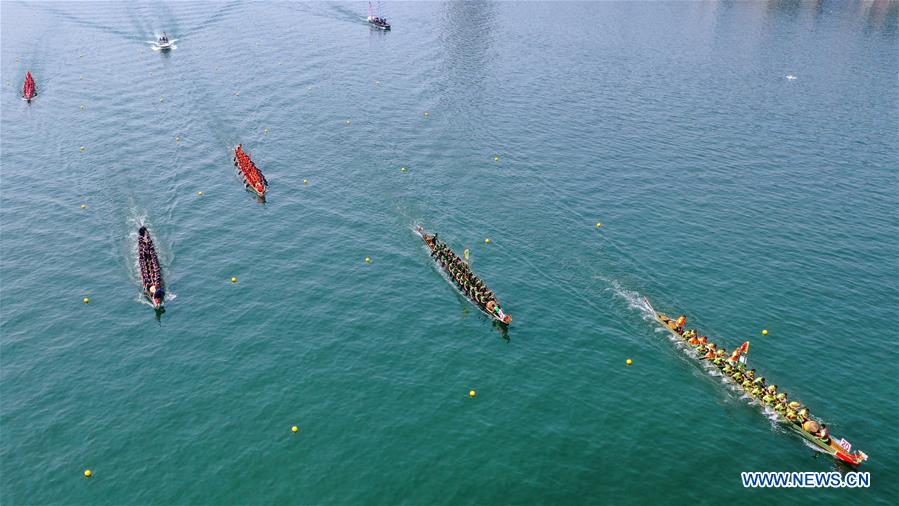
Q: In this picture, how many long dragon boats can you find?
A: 5